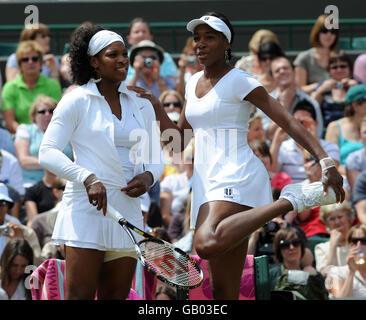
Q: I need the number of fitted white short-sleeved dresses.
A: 1